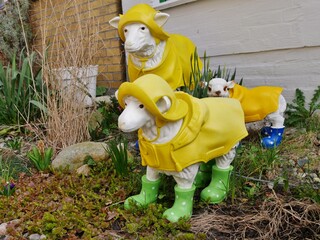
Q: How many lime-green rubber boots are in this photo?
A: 4